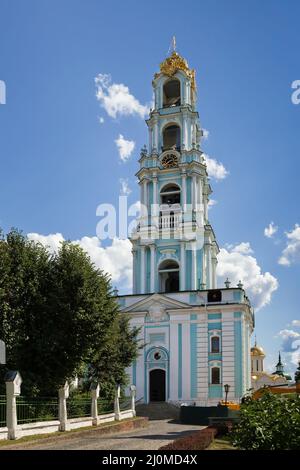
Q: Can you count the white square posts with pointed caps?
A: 5